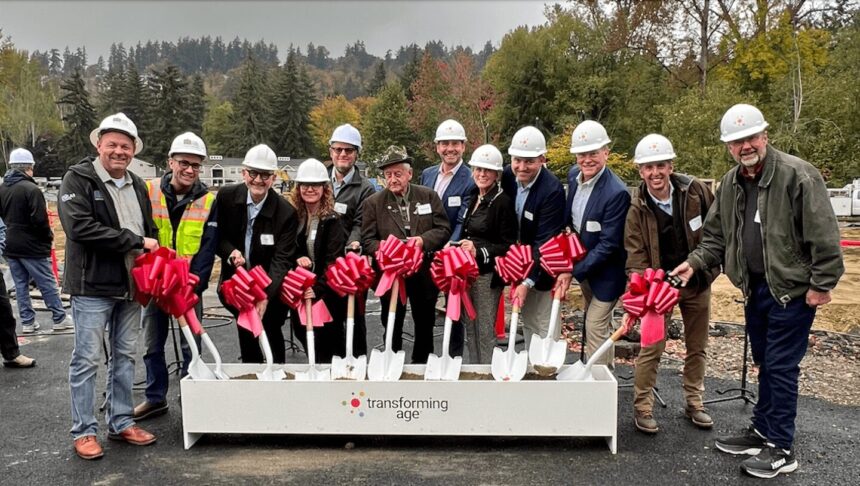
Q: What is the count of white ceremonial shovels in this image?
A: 10